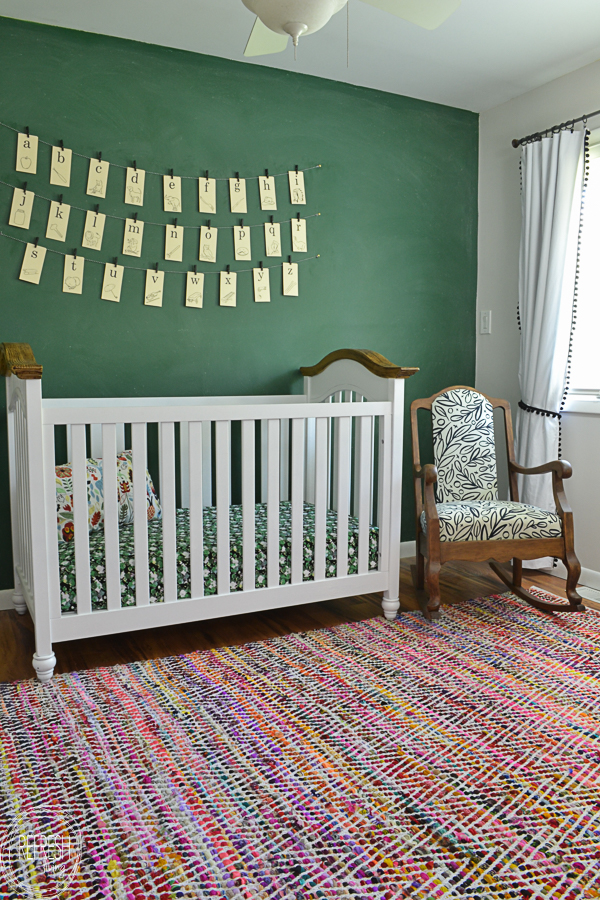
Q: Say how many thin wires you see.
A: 3